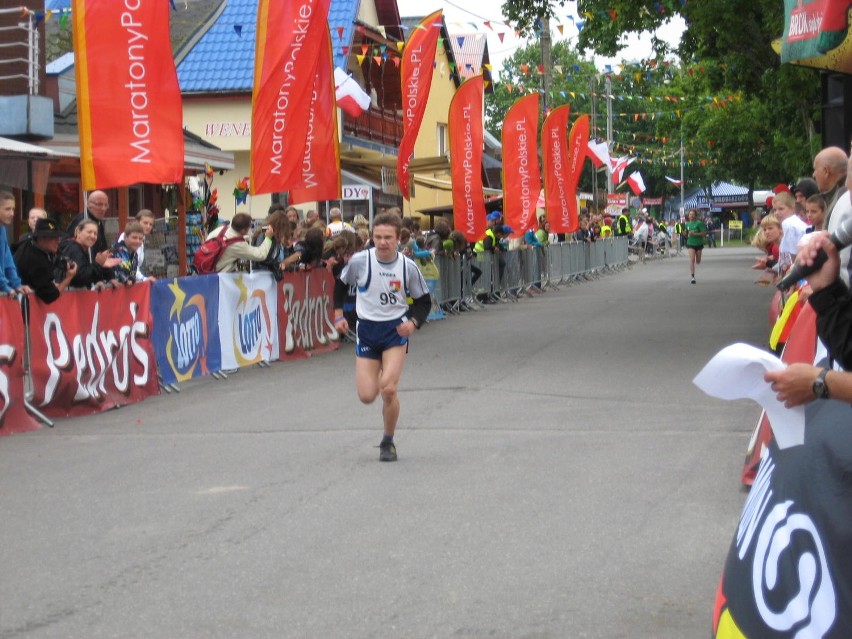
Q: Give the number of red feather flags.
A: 8